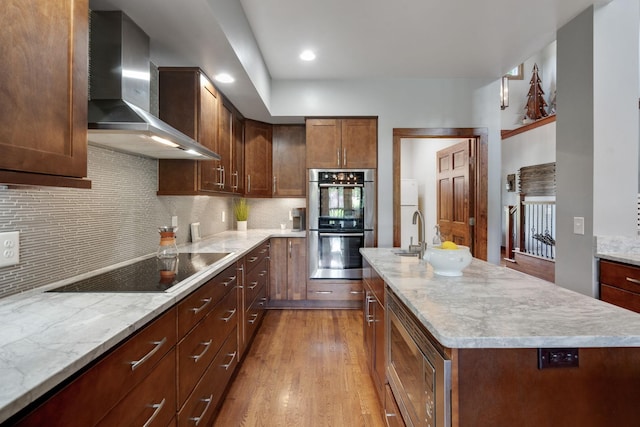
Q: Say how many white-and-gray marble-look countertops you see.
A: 3